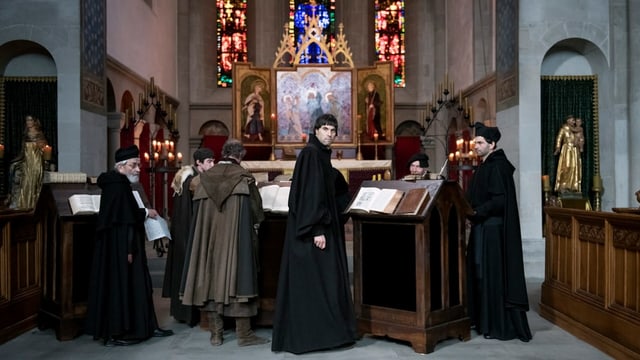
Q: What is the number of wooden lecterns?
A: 3